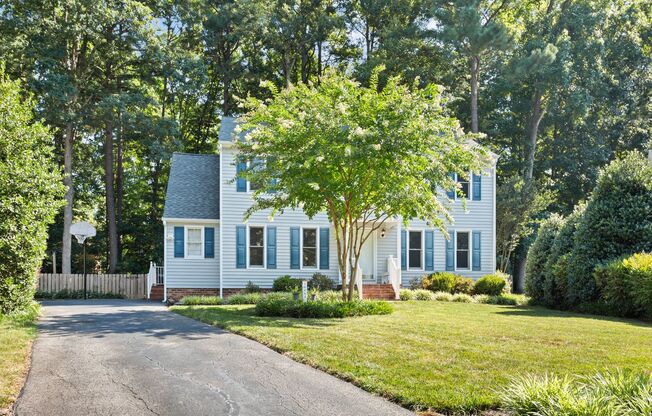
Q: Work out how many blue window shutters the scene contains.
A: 14